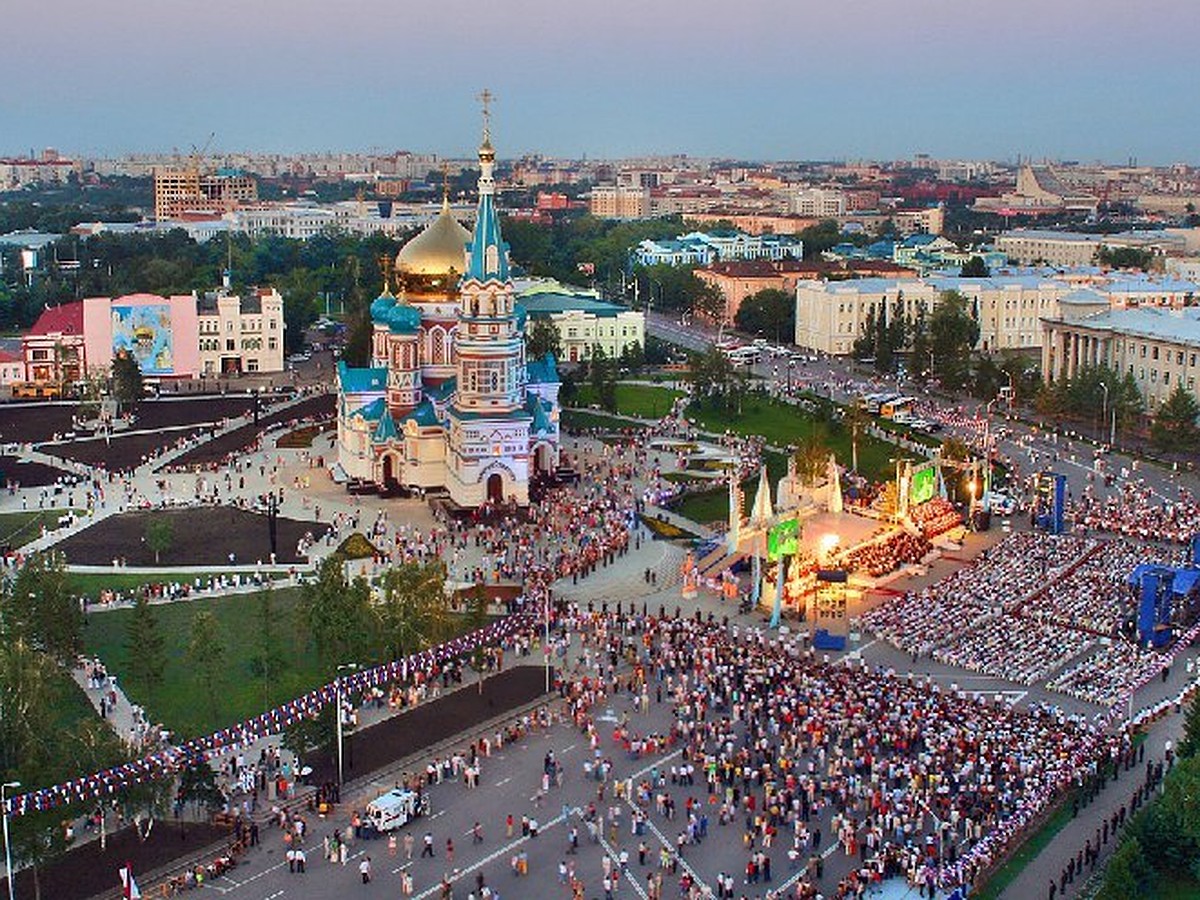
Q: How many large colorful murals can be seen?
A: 1